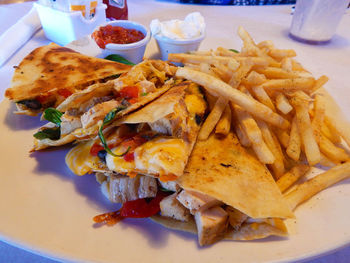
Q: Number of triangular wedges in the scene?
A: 4